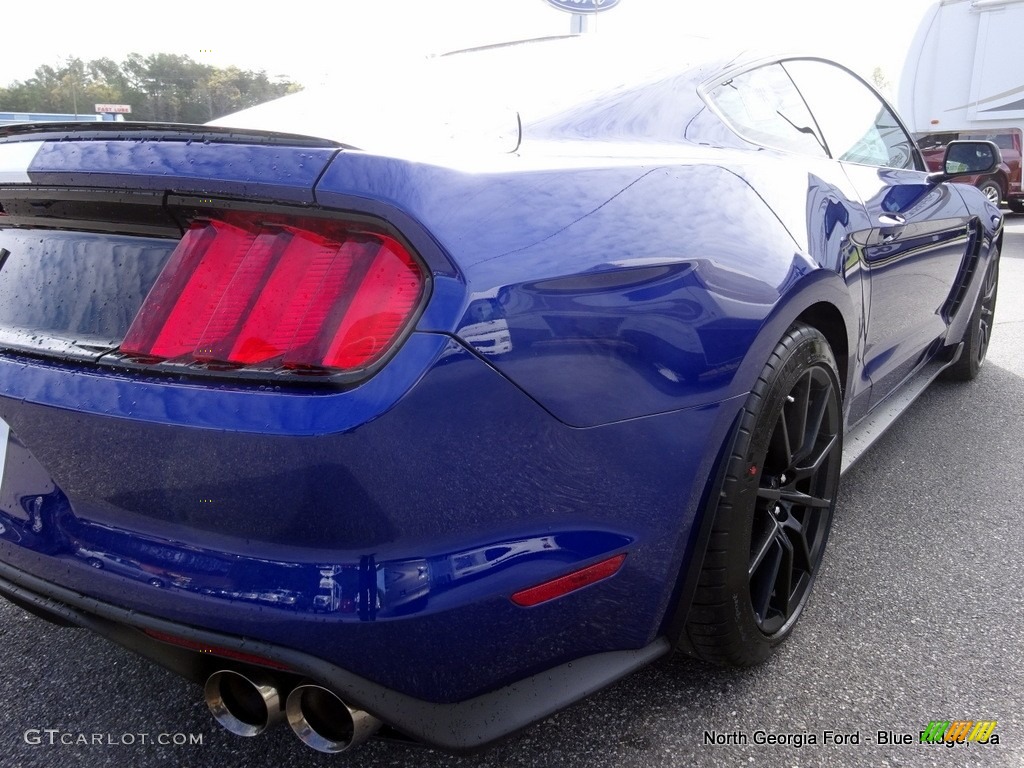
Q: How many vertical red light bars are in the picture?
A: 3